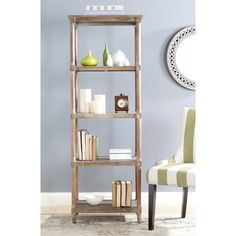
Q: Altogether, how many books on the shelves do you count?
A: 11